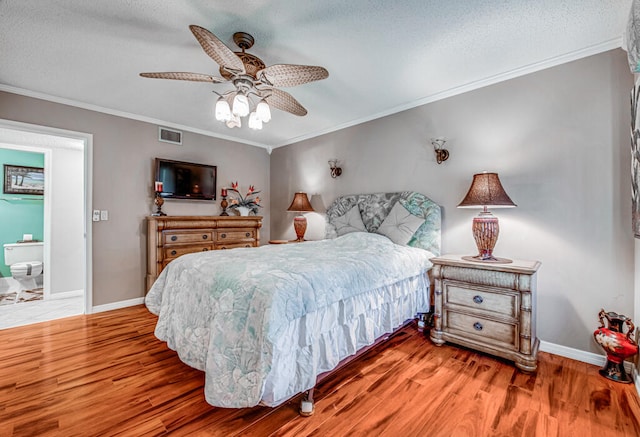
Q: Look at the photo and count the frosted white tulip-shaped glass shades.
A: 5